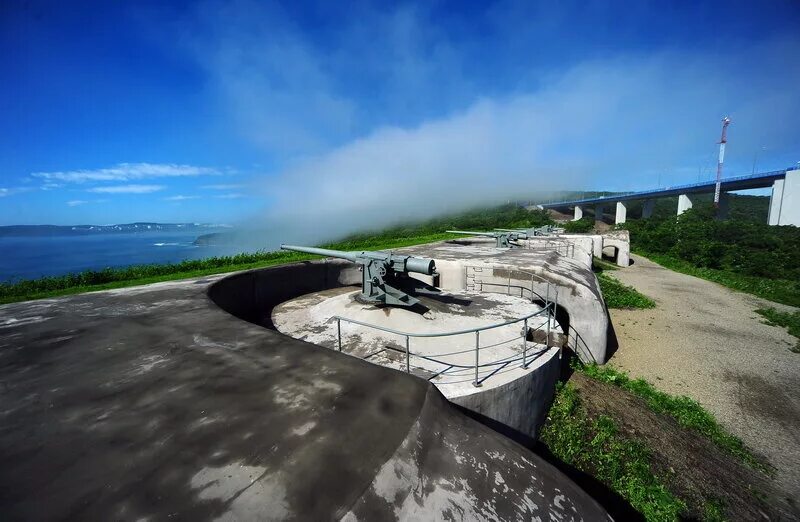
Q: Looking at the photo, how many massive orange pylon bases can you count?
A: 0